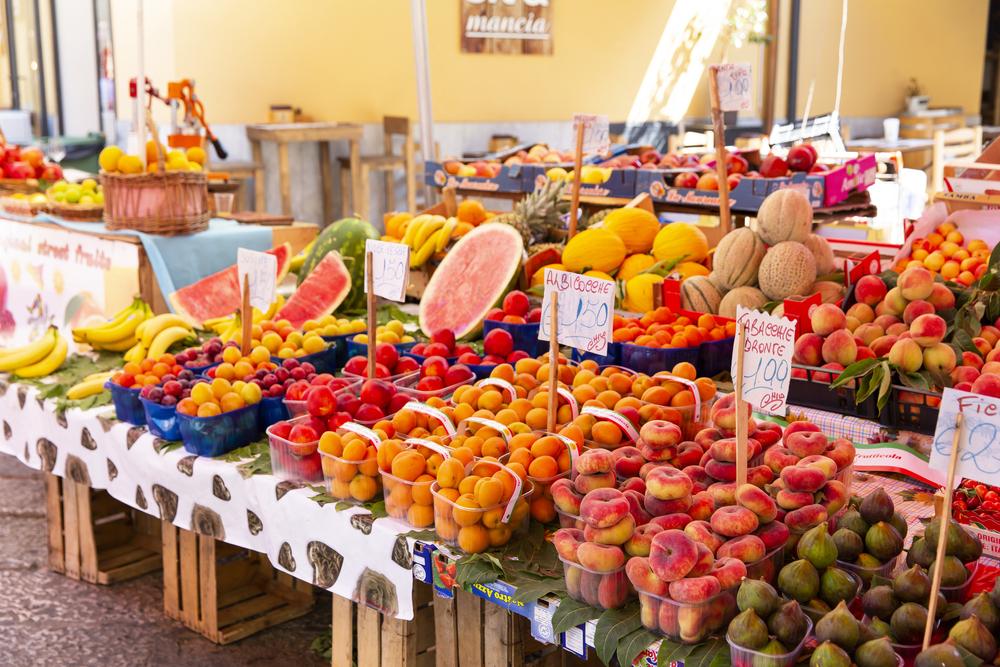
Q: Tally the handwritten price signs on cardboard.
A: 7